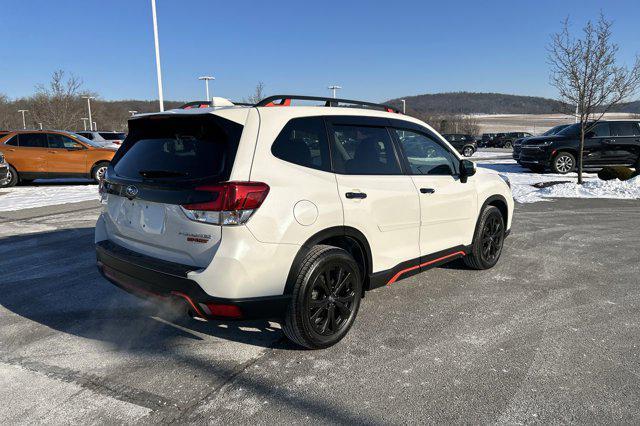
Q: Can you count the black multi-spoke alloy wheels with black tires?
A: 2